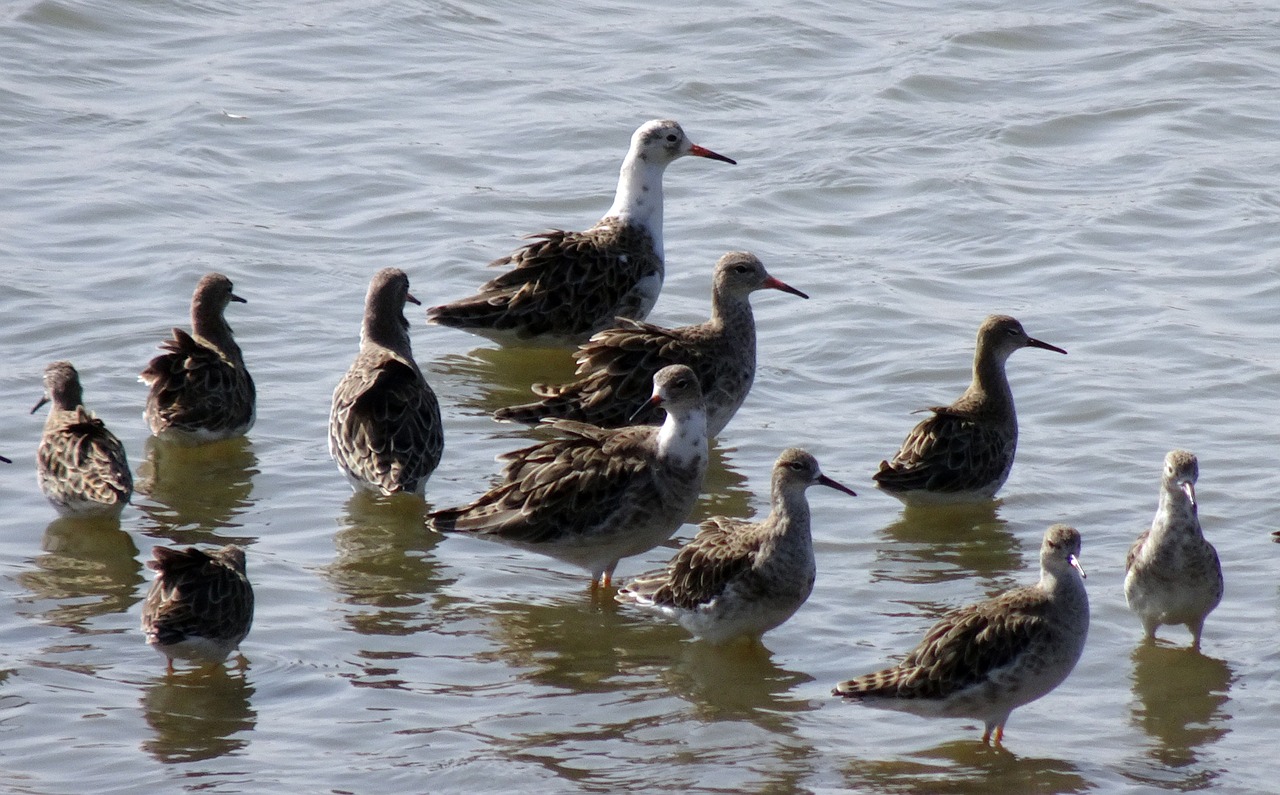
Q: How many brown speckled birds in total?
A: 11